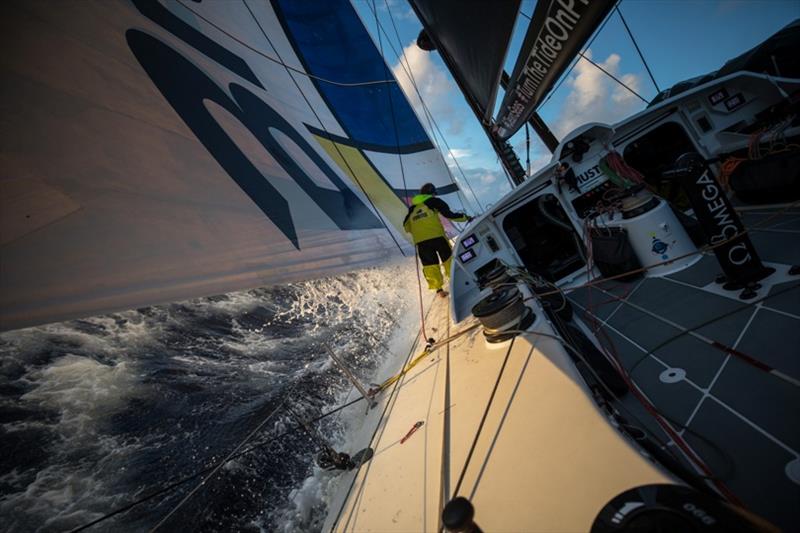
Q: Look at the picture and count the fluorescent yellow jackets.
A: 1